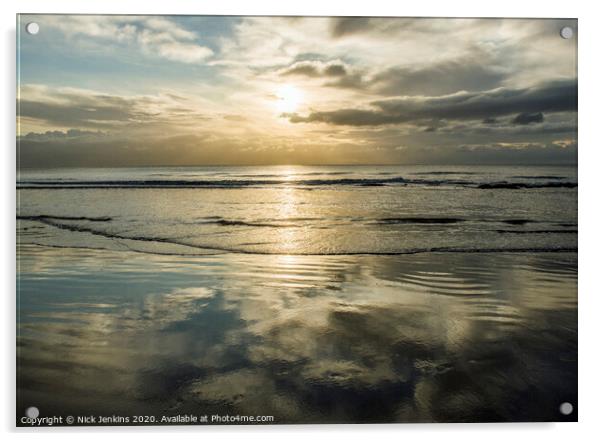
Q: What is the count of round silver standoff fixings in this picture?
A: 4